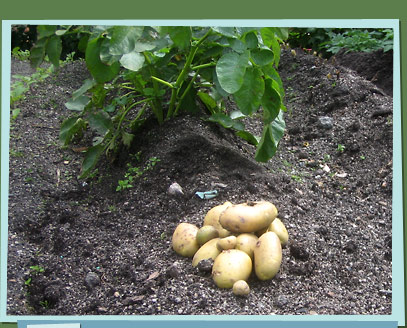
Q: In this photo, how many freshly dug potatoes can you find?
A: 11